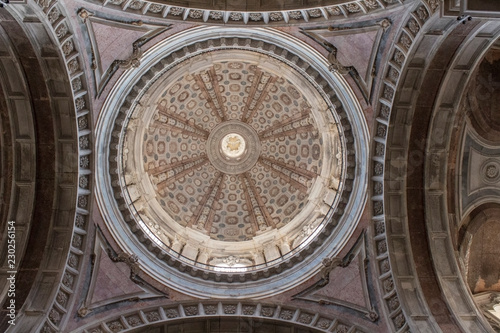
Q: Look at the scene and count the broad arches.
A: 4